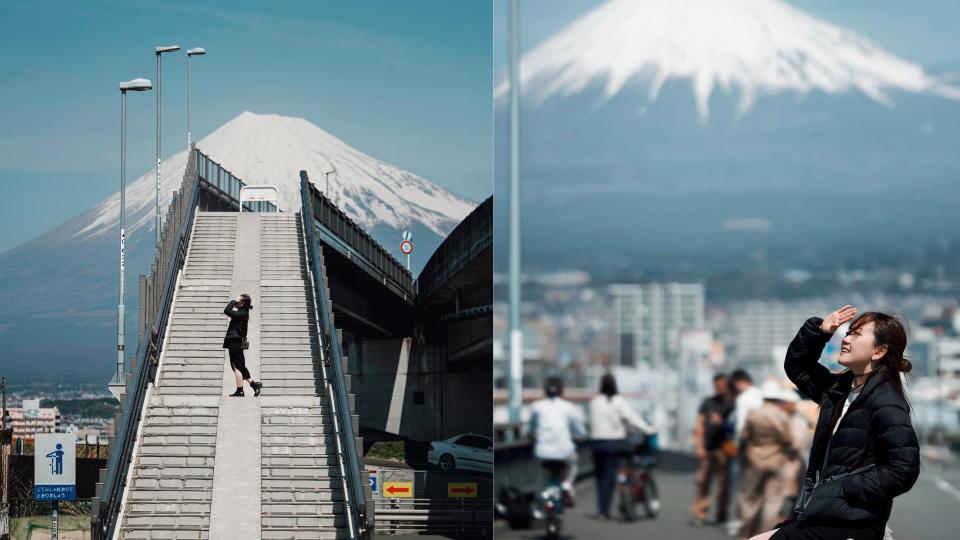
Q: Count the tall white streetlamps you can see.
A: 3